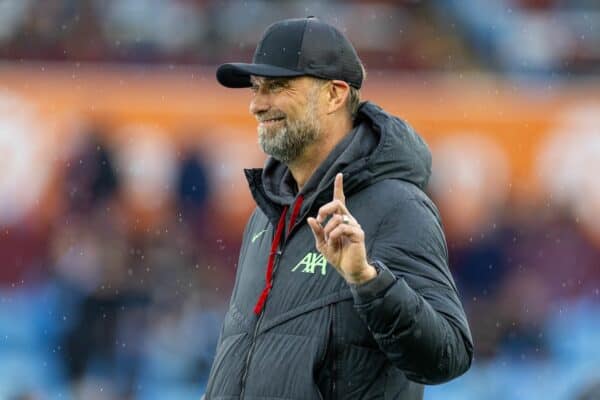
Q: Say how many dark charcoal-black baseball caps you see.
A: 1